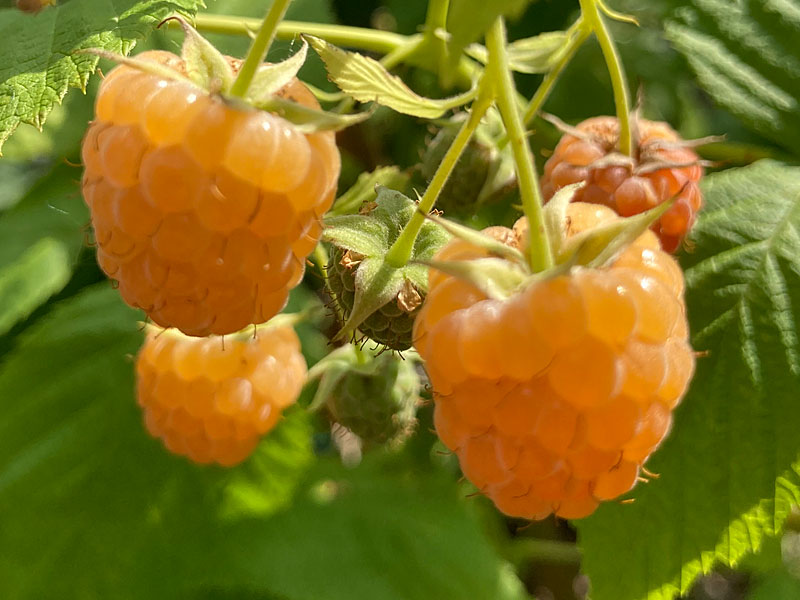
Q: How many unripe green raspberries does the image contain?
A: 3